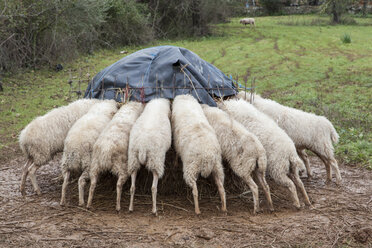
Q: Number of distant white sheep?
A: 1